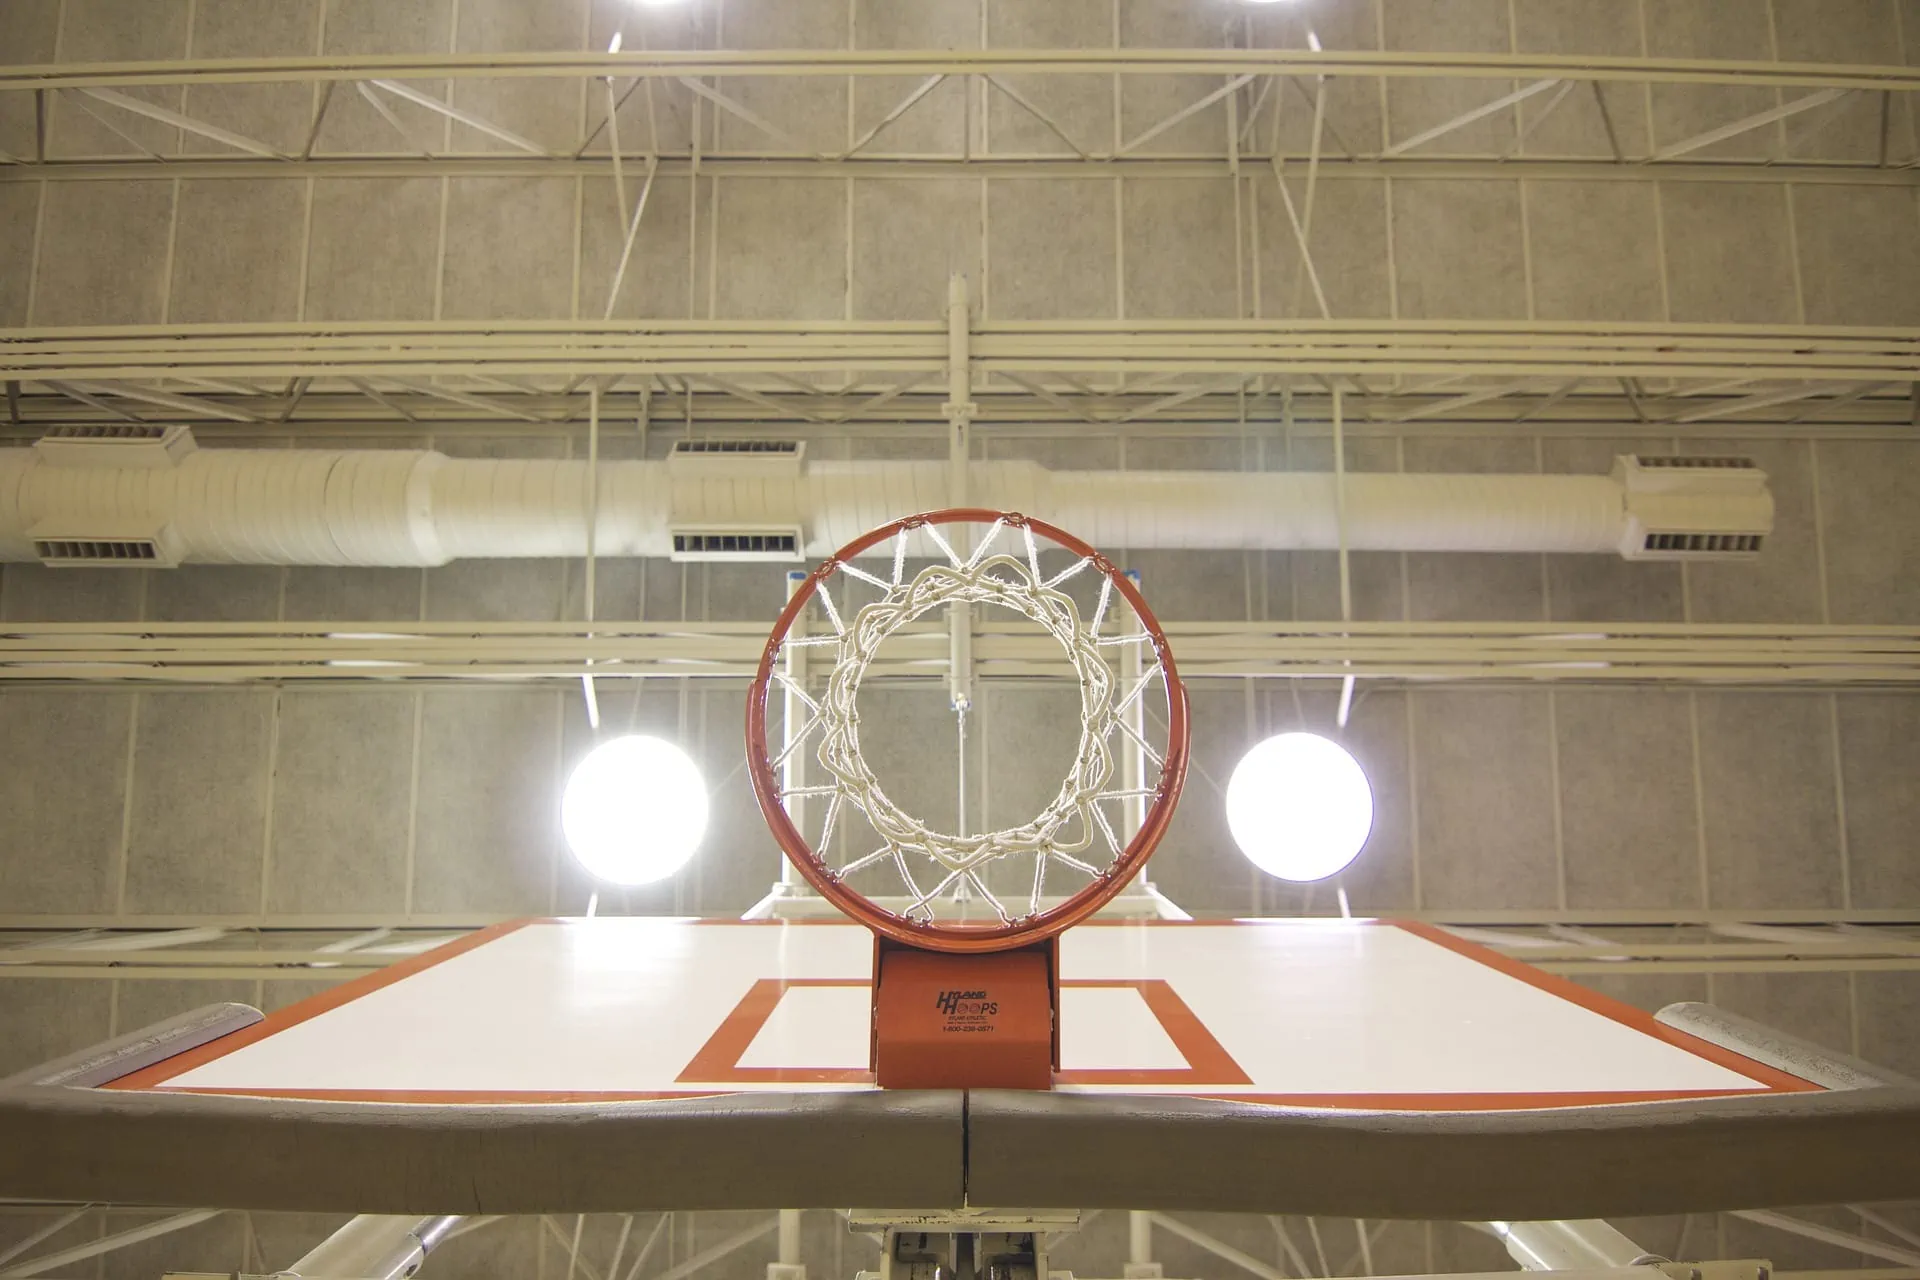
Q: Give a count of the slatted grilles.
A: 6